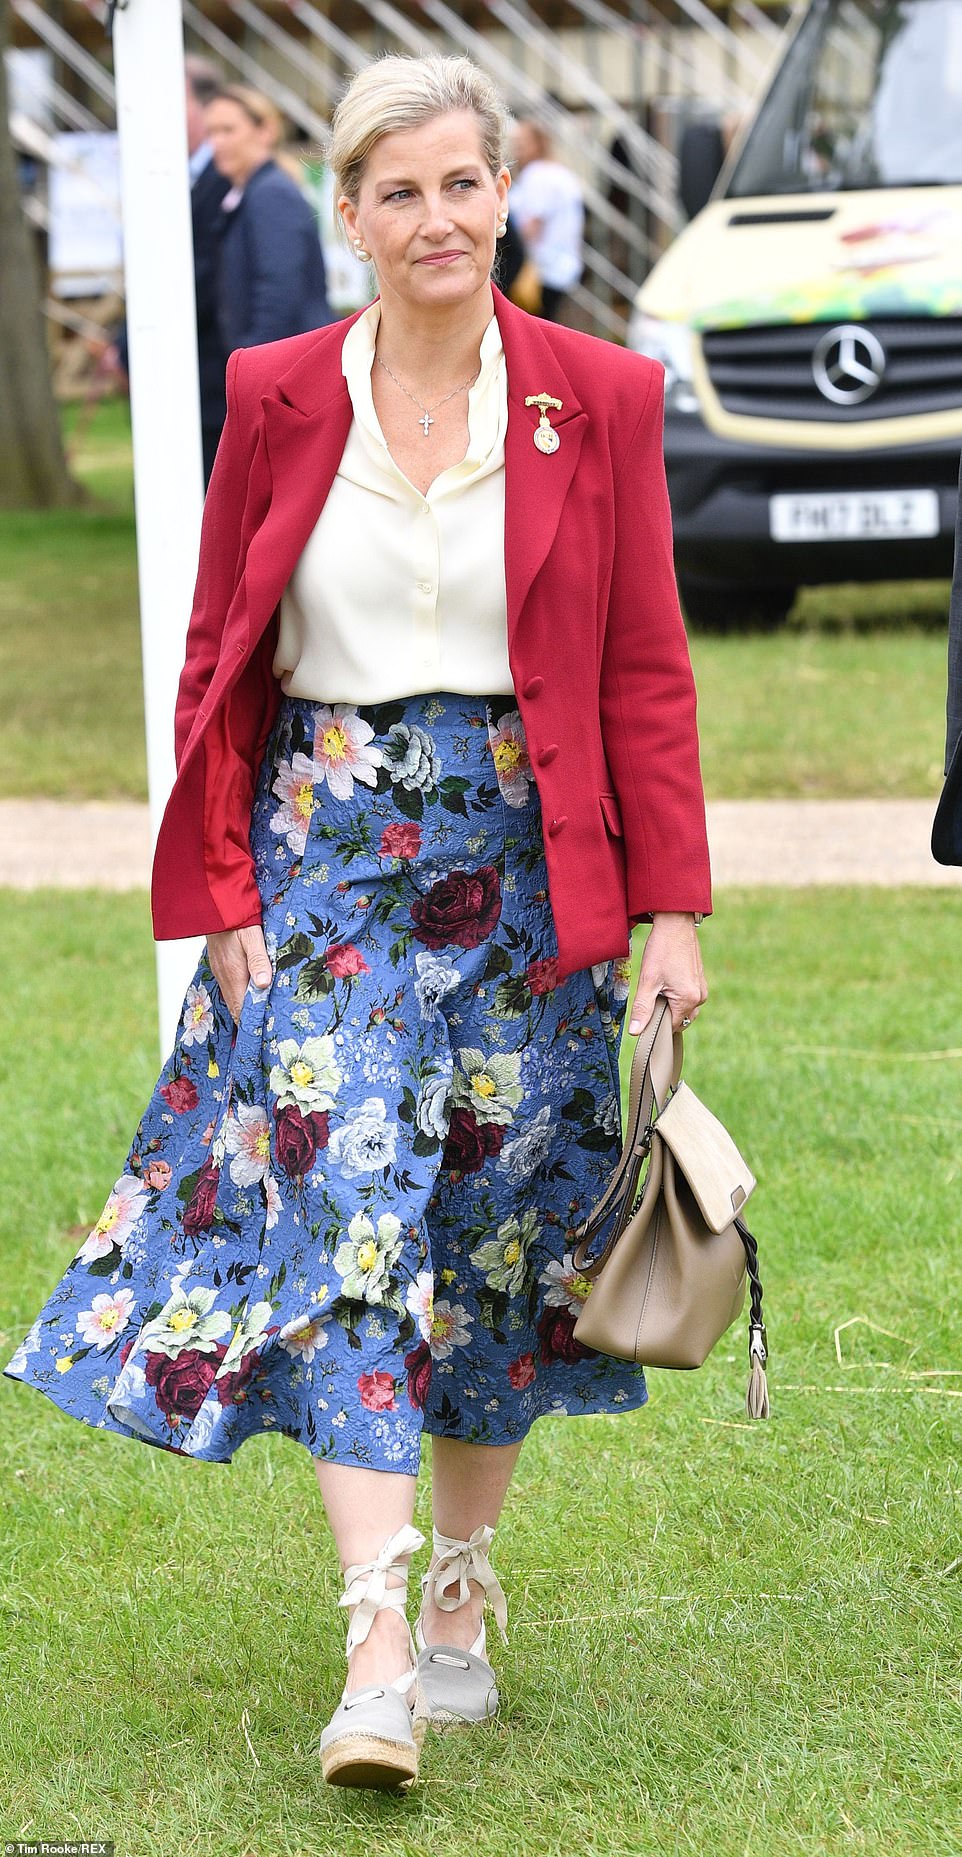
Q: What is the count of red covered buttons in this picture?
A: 3